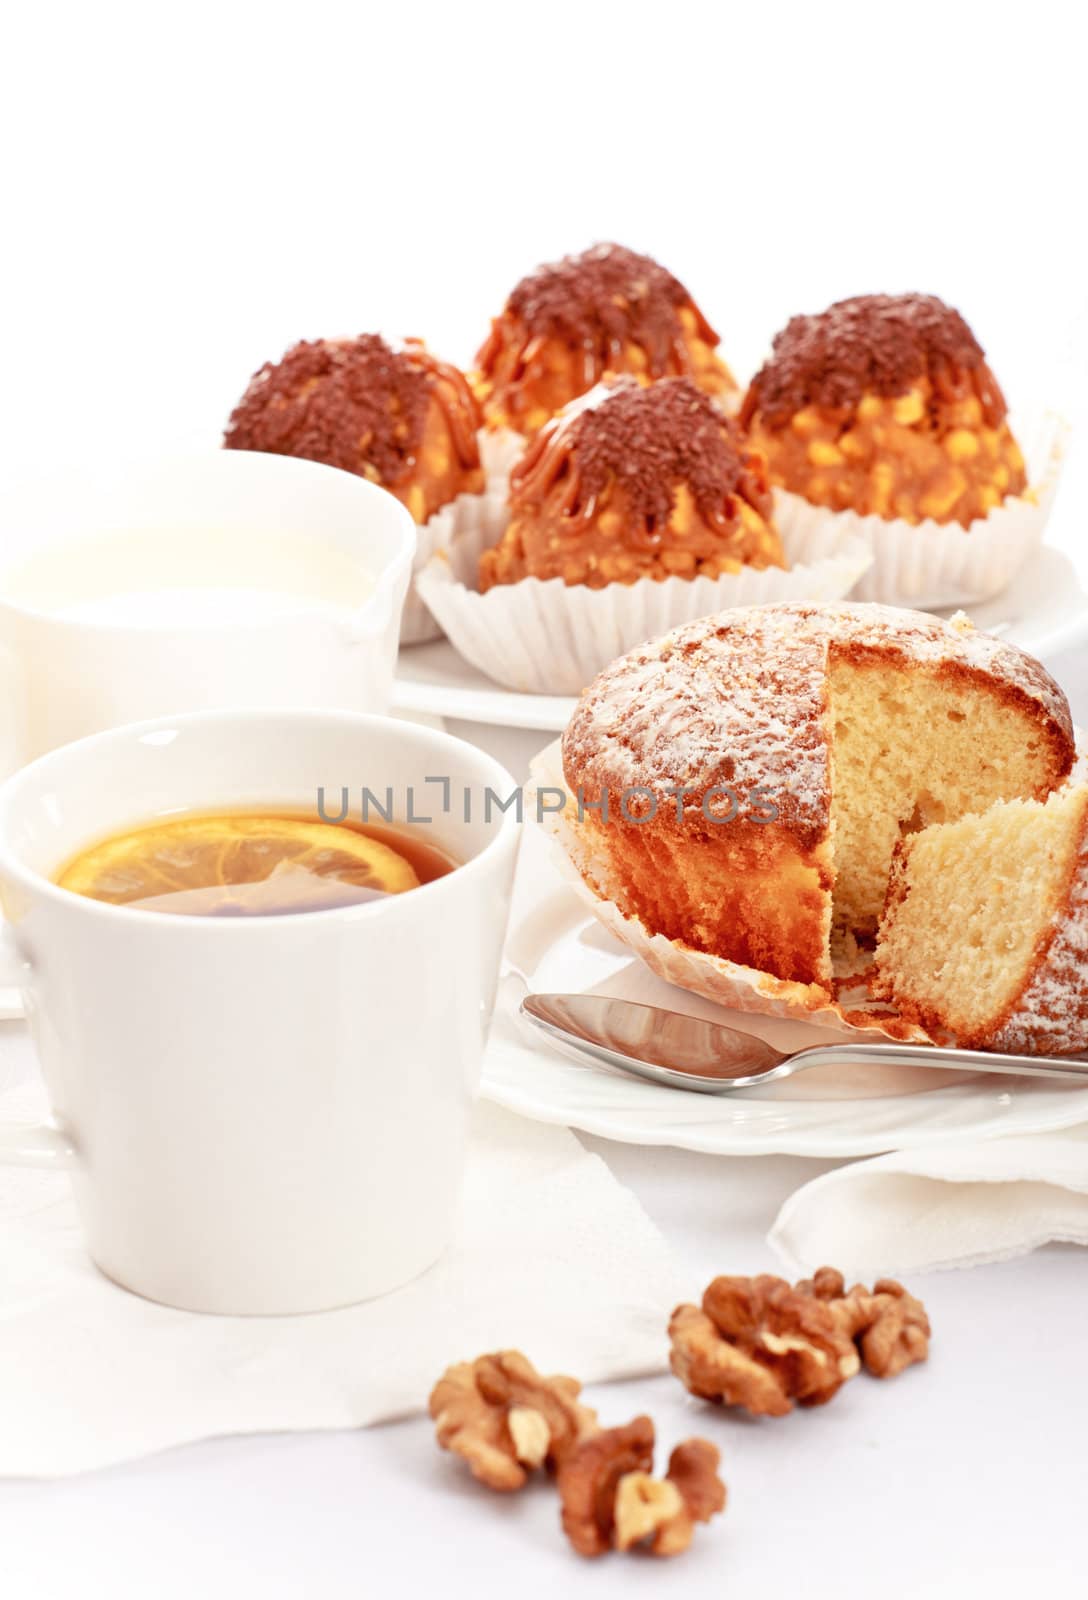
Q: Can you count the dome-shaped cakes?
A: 4